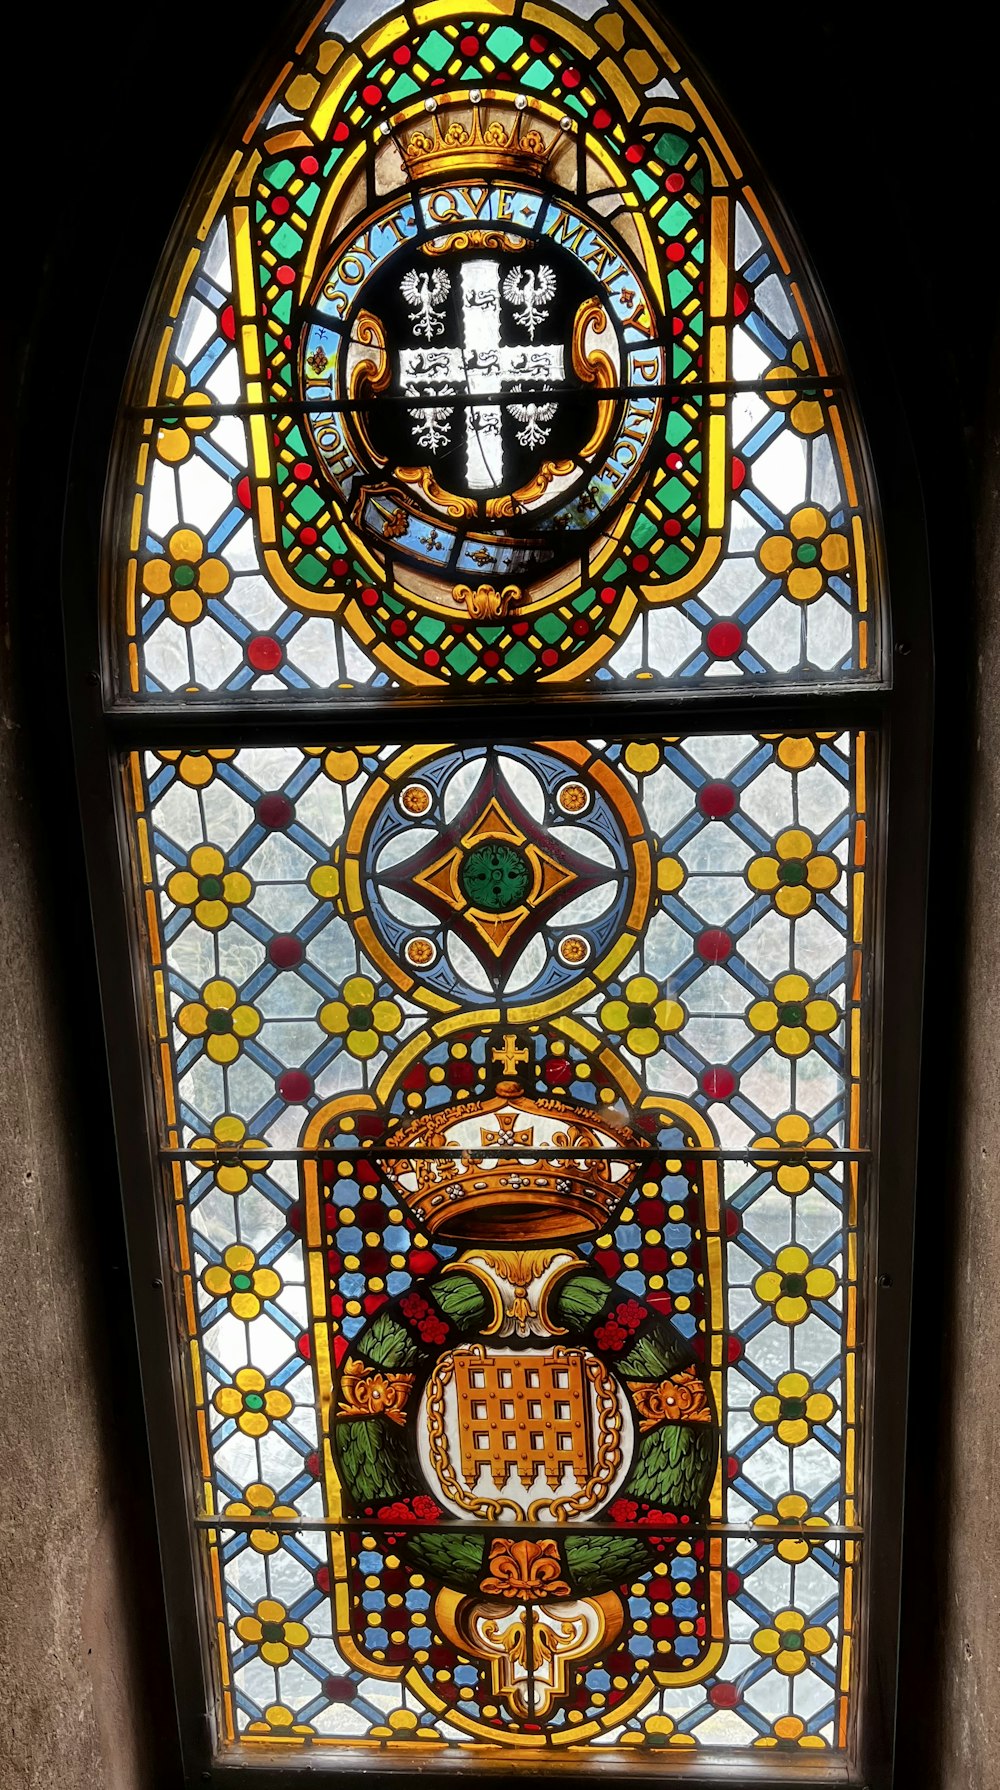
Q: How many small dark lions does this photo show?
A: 5